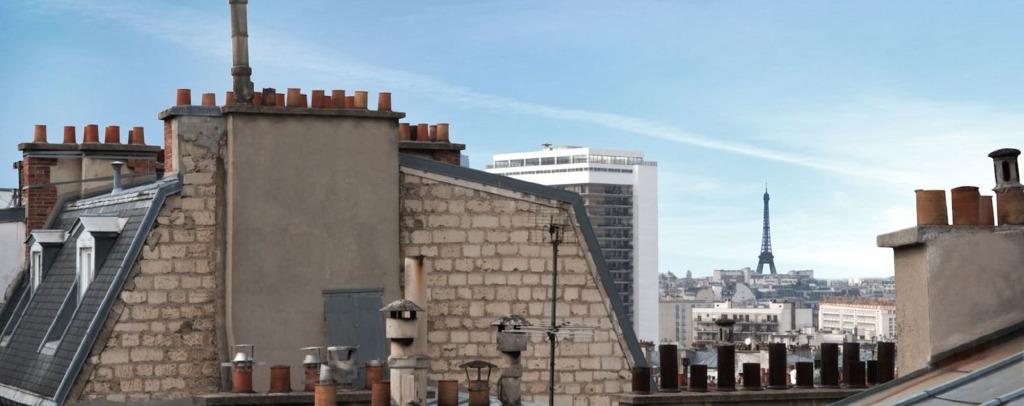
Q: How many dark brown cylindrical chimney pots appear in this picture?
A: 12